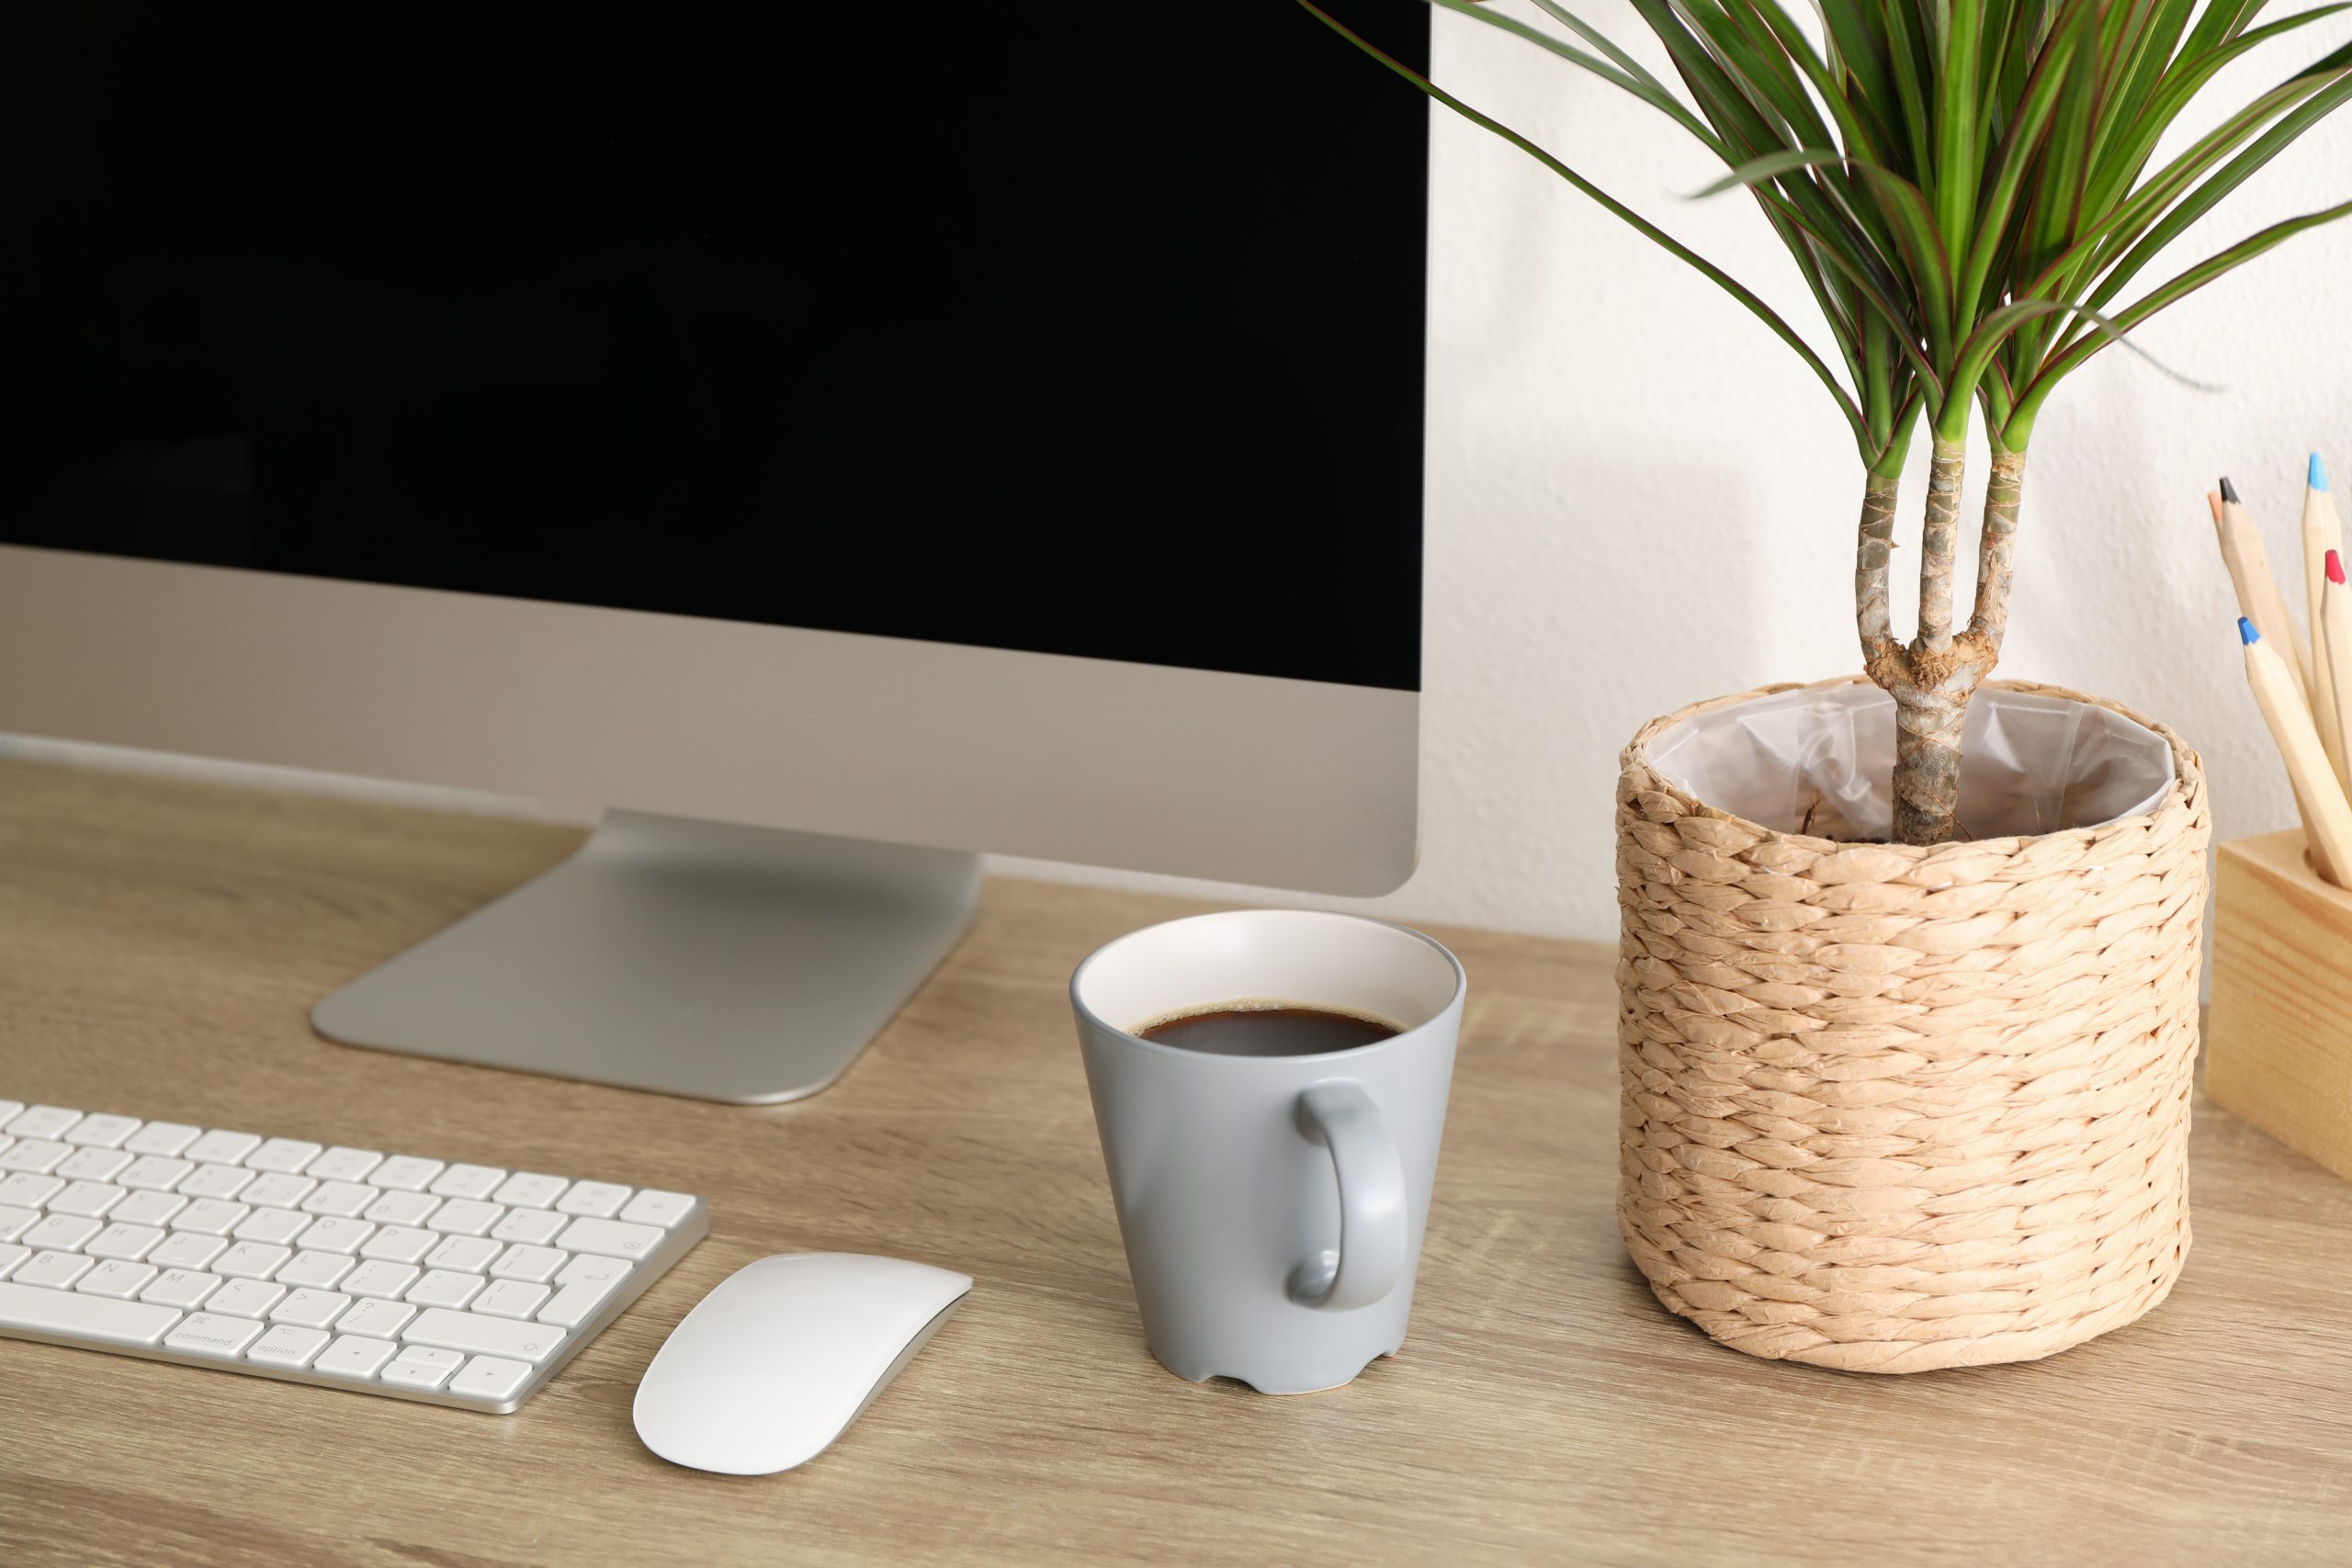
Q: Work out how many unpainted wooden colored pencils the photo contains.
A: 5